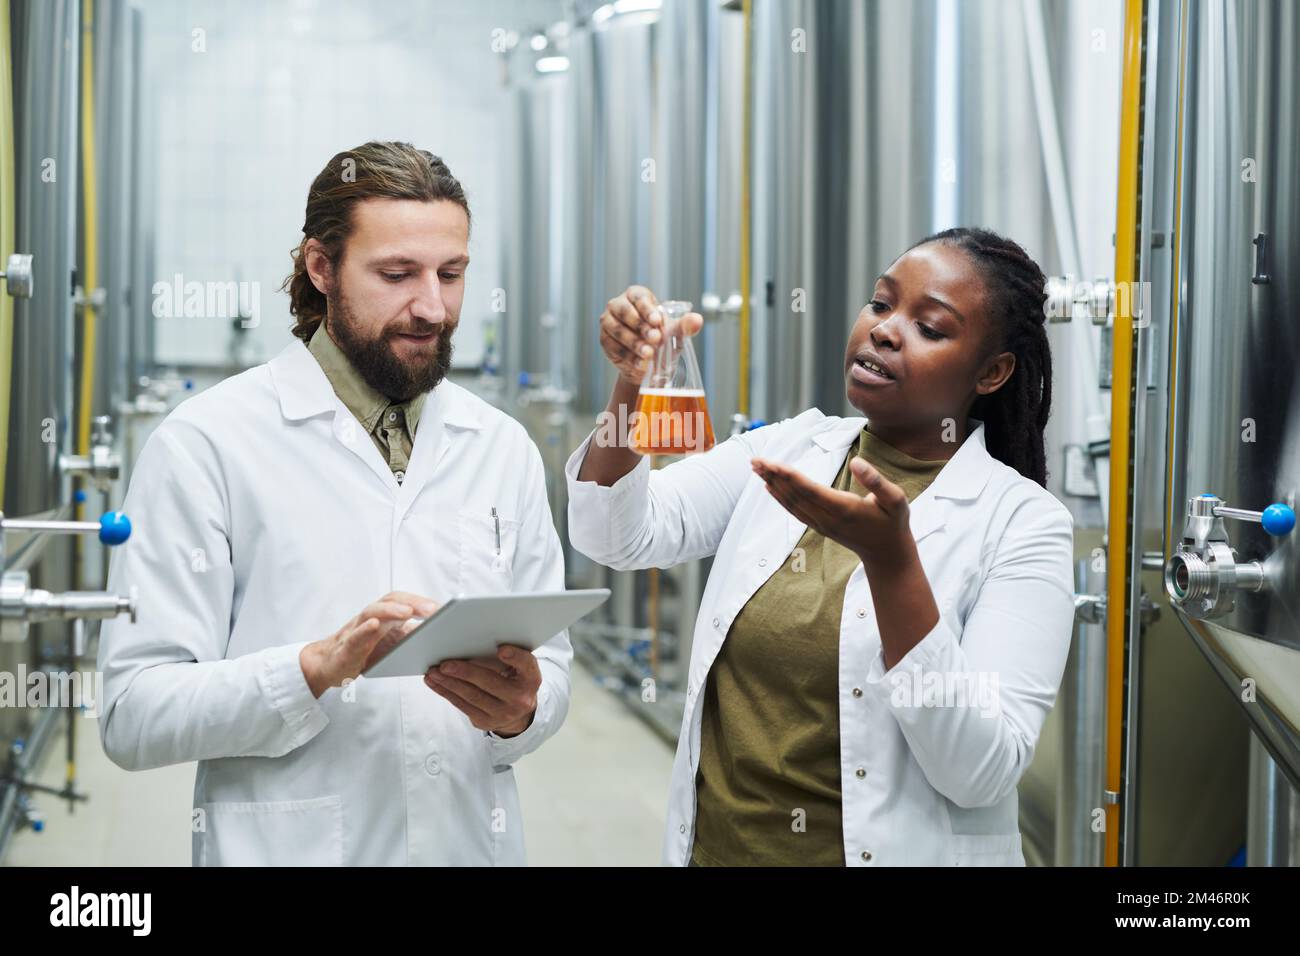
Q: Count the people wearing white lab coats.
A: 2